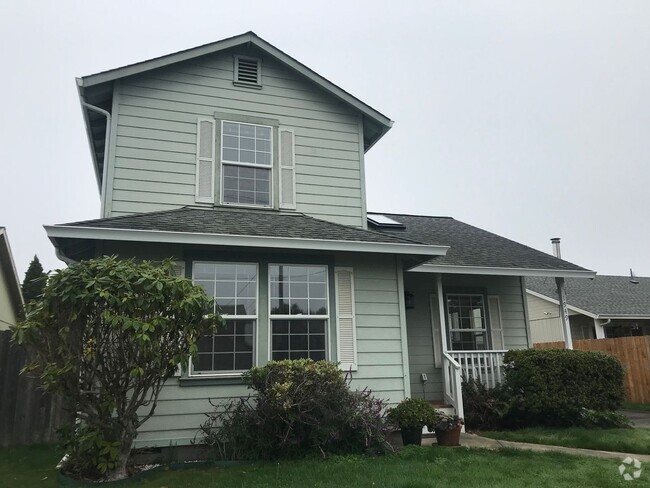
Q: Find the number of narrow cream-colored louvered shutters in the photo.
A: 6